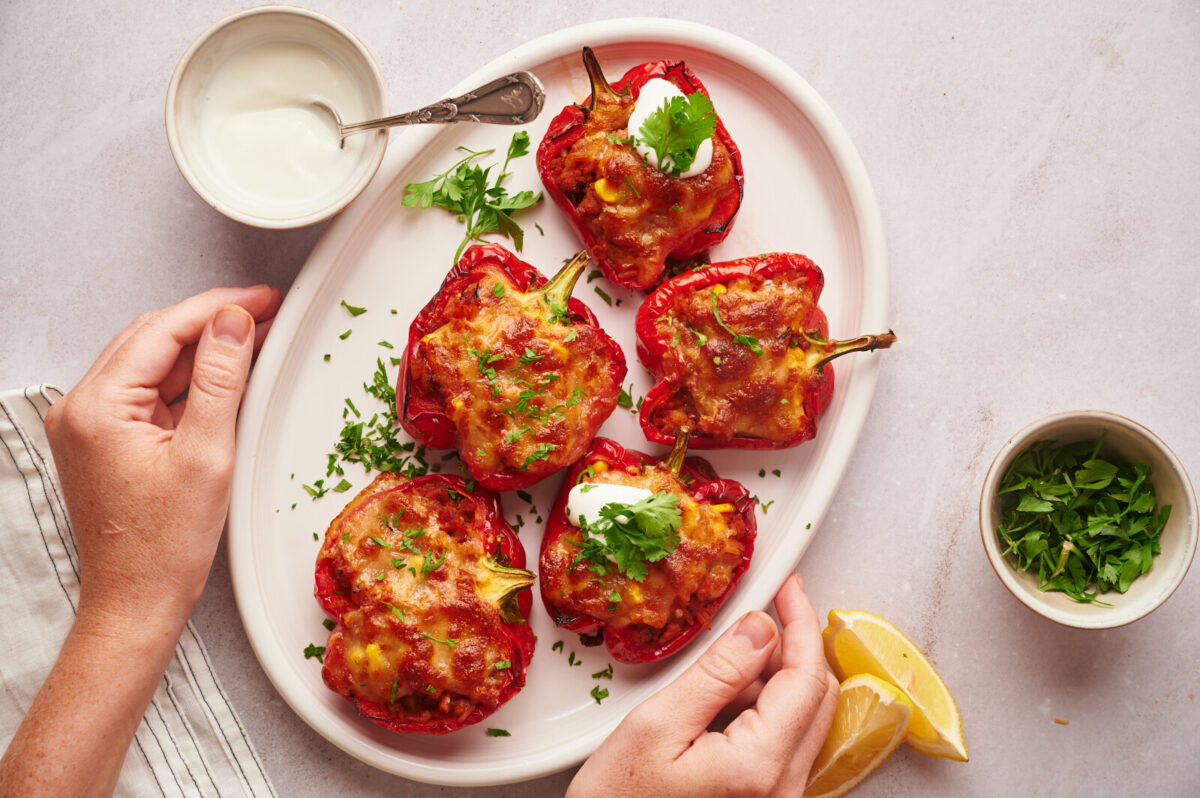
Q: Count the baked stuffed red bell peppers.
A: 5